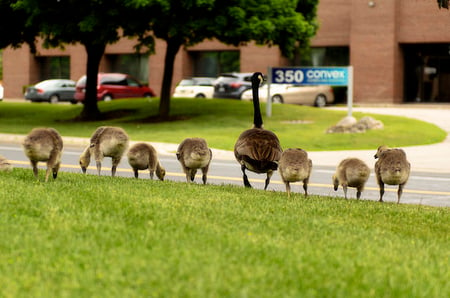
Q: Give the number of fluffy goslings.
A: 7